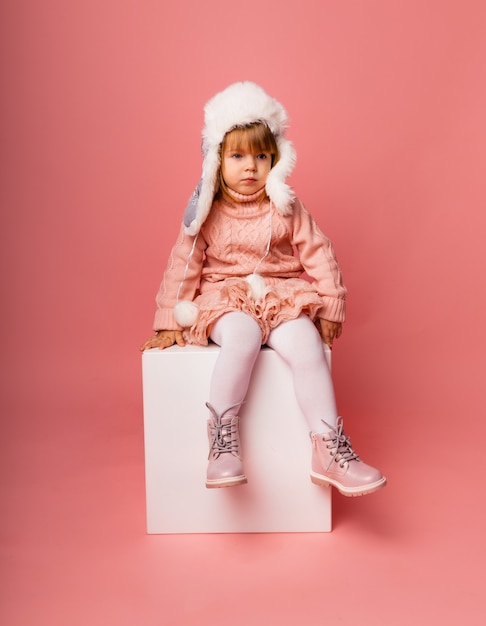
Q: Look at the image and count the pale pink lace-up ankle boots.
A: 2